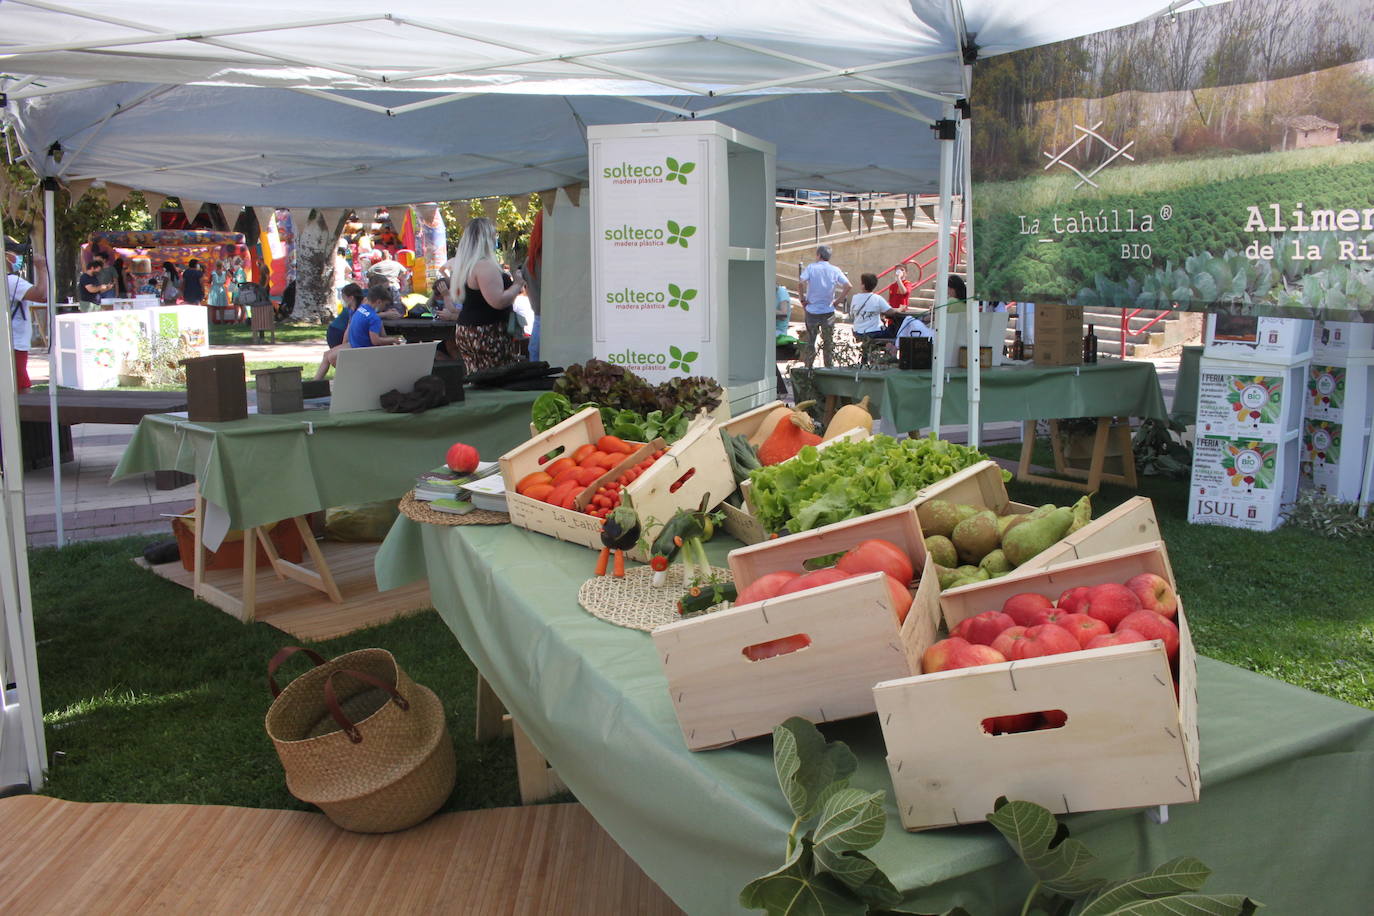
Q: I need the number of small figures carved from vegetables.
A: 3